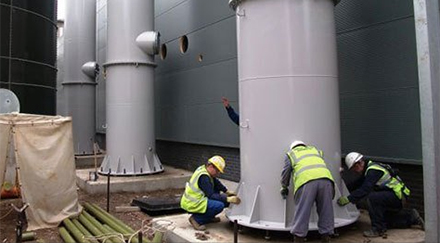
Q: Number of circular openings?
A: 3